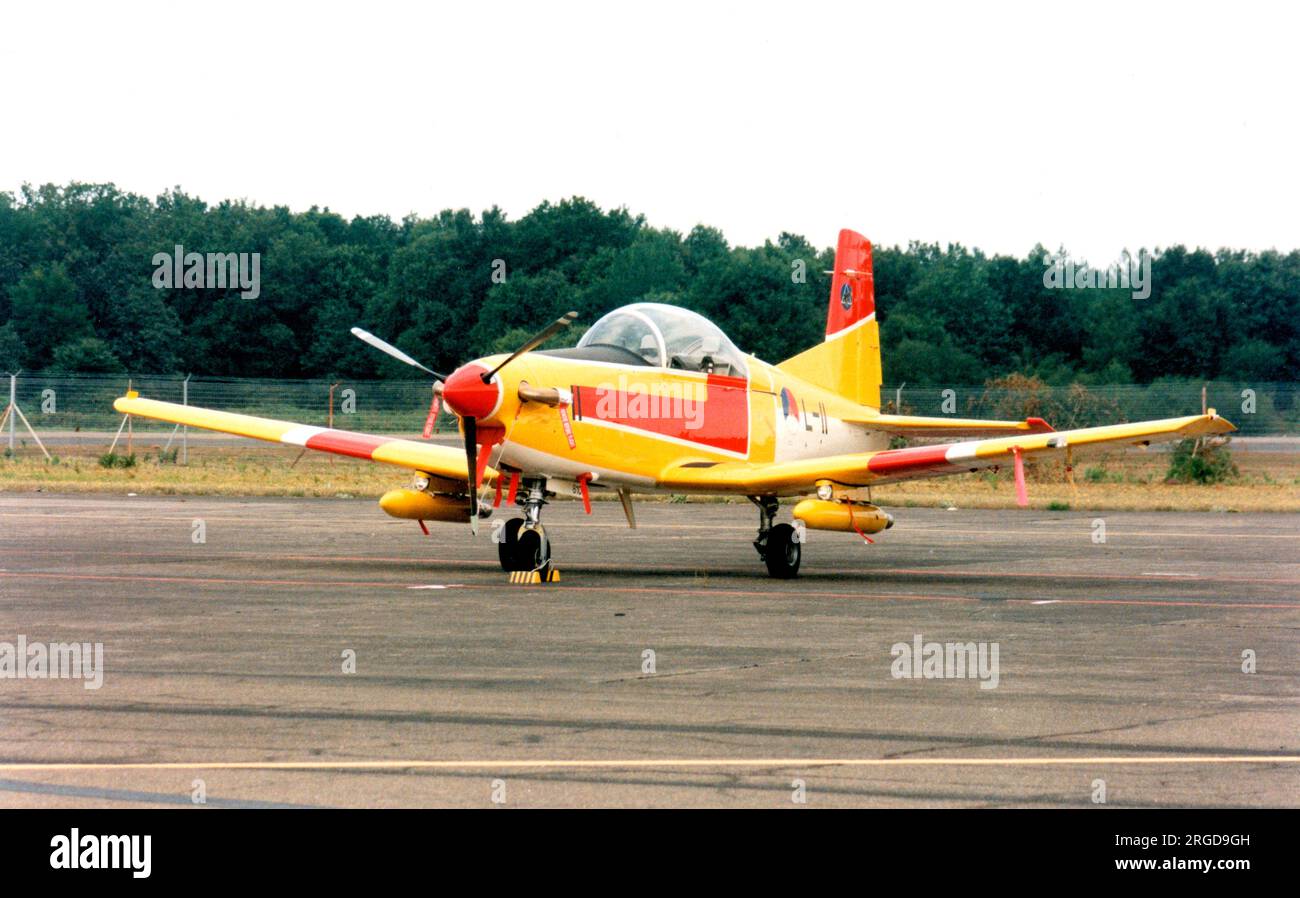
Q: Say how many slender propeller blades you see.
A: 3